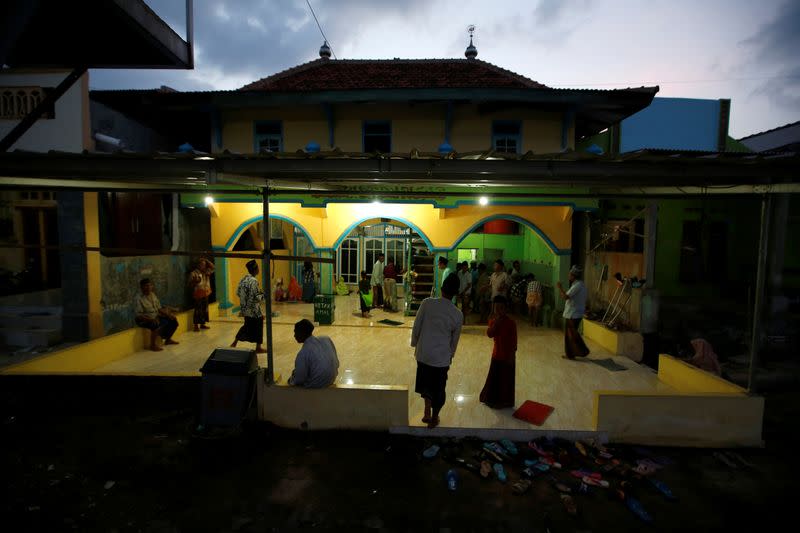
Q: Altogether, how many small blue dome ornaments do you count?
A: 4